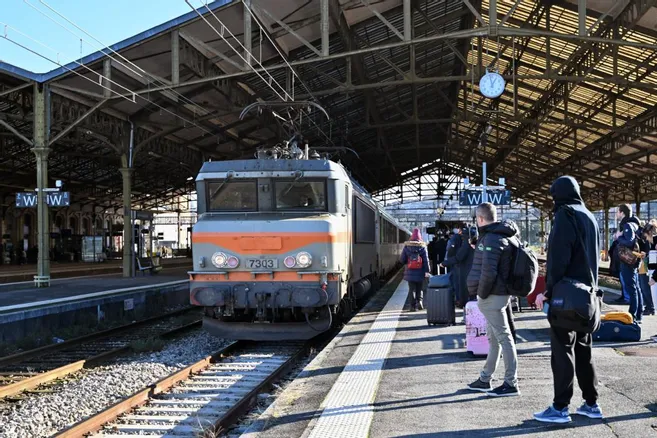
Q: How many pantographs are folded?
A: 1